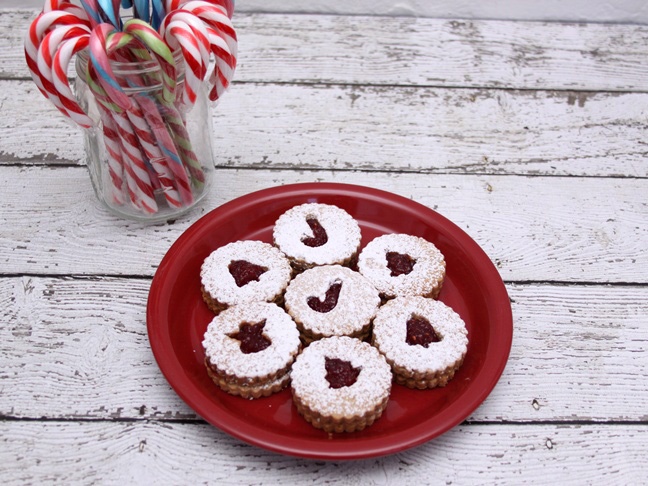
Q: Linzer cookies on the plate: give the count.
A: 7